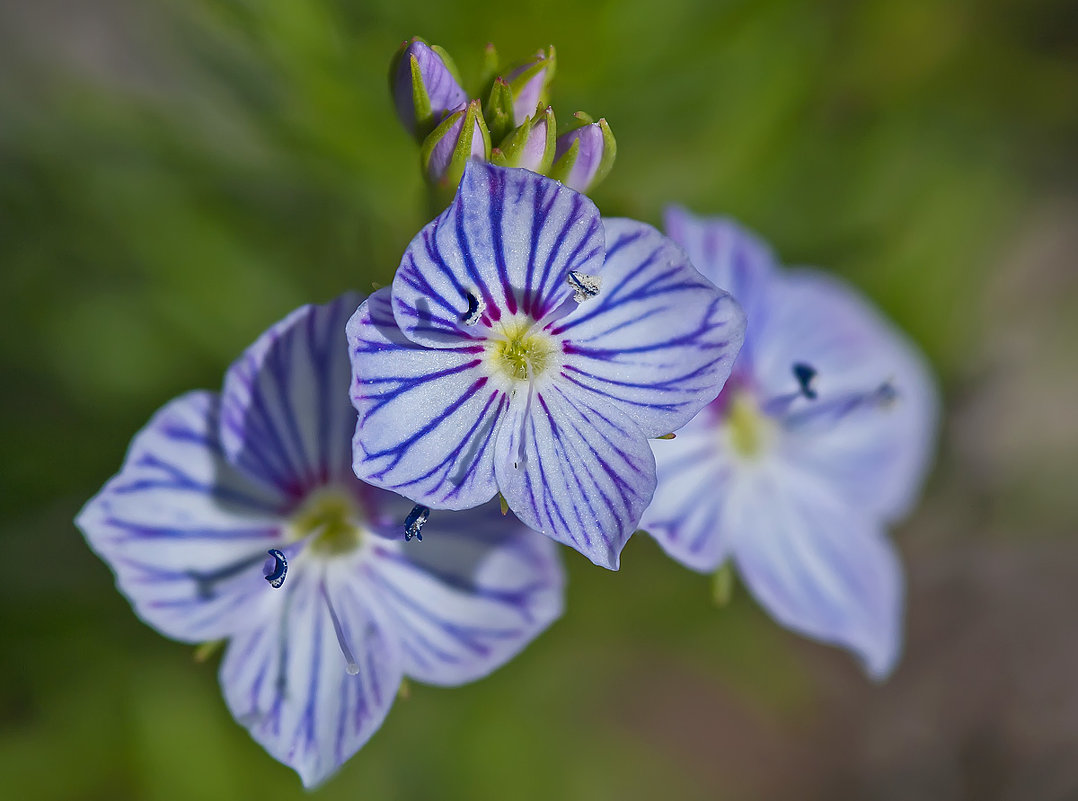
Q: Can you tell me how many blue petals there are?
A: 12